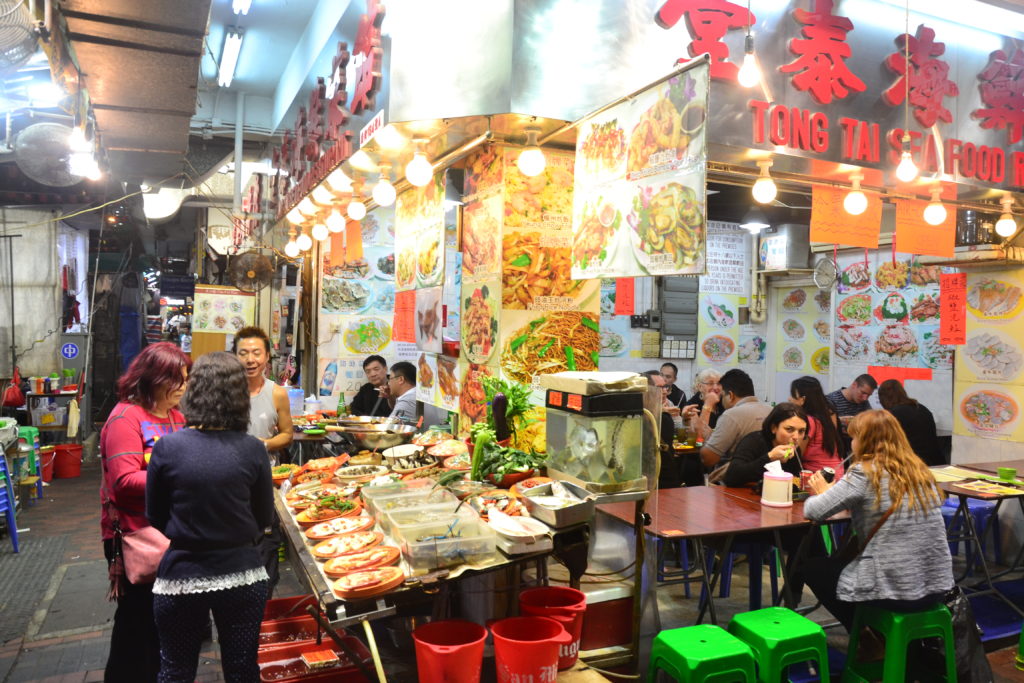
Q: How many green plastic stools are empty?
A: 2